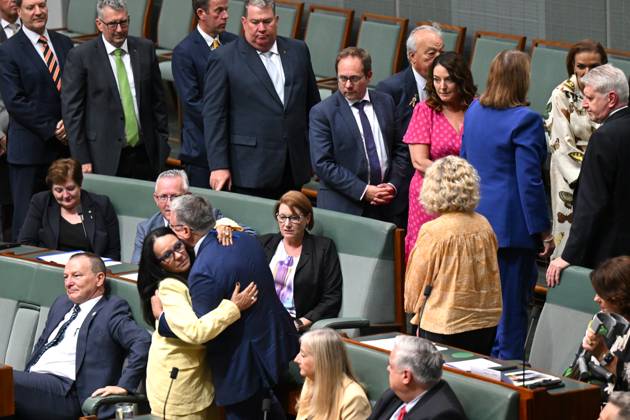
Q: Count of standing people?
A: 14